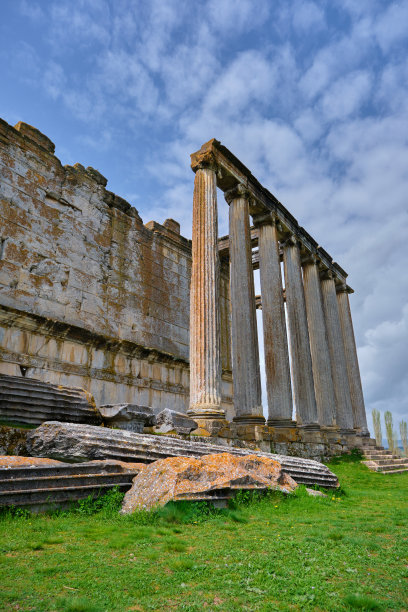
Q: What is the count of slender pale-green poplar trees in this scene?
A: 3